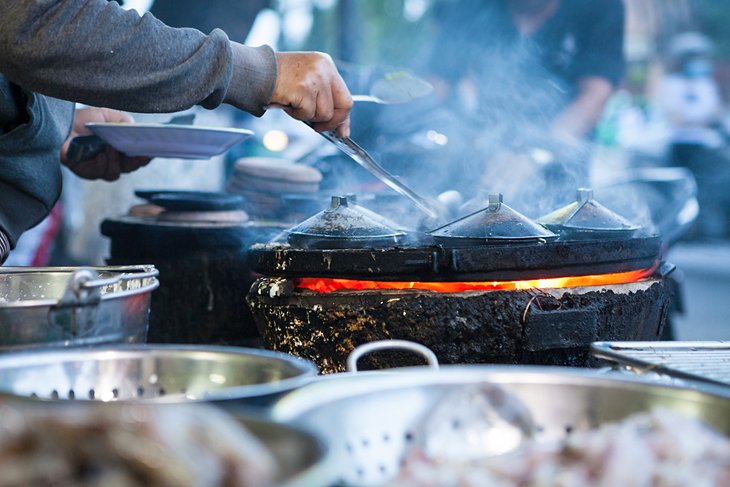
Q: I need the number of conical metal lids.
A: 3